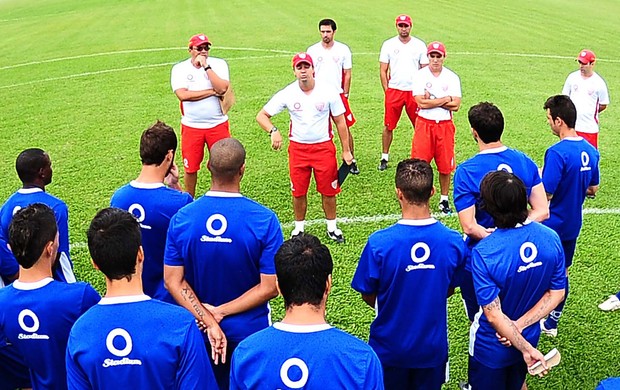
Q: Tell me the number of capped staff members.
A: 5